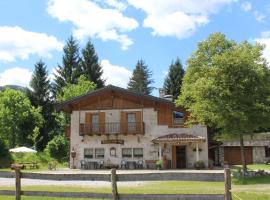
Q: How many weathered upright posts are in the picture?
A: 3